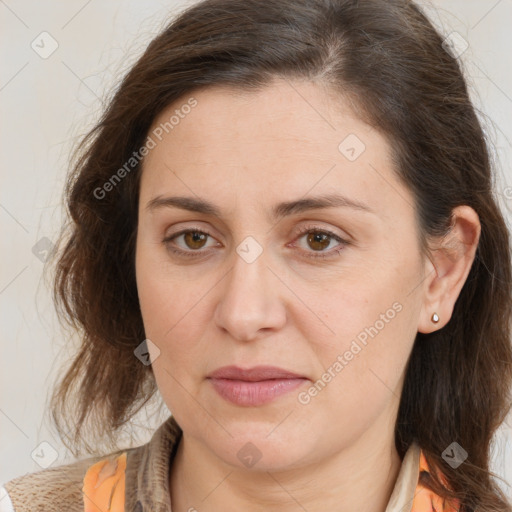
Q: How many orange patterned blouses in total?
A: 1